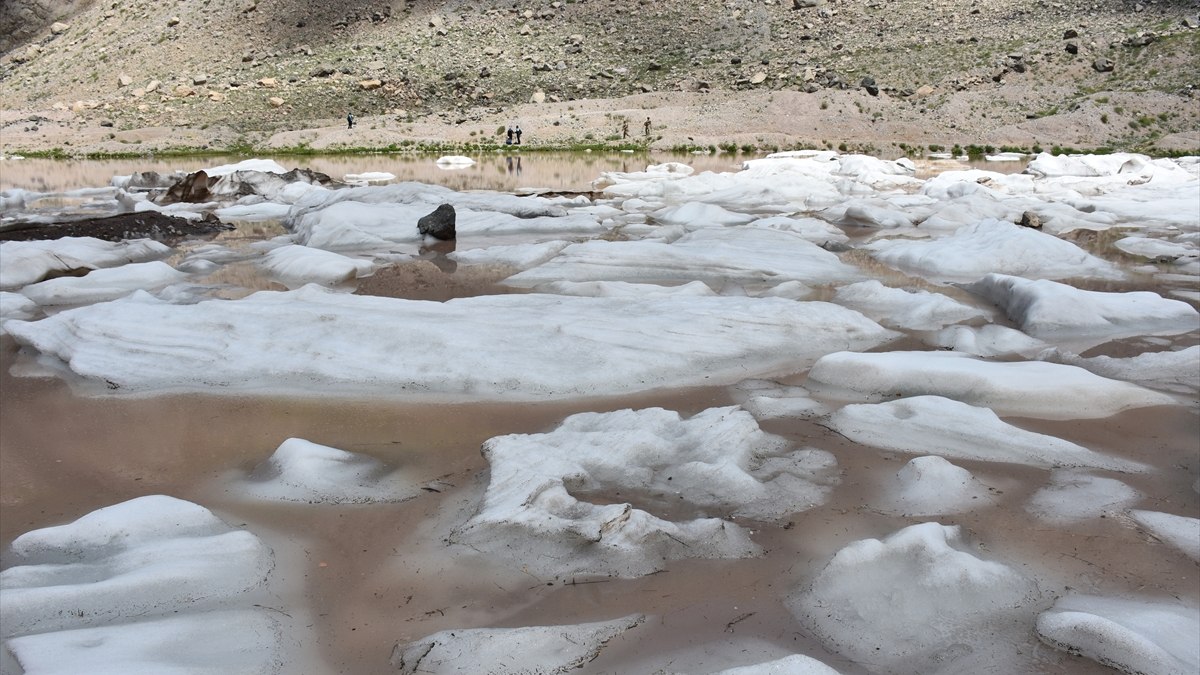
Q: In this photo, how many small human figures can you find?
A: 5